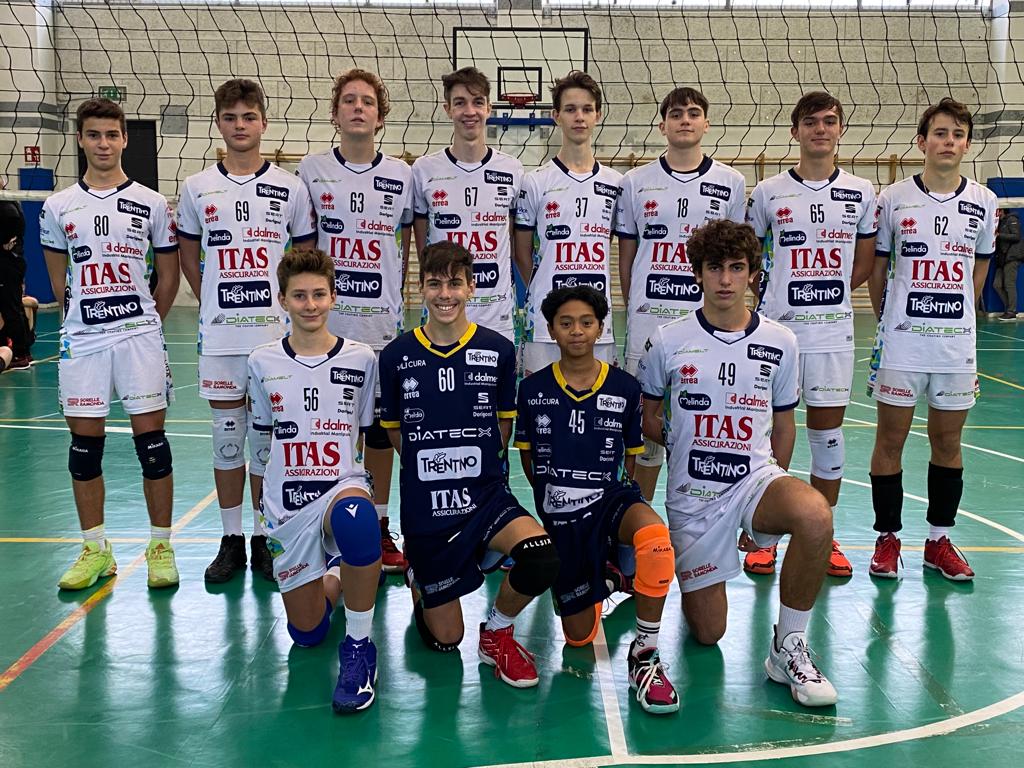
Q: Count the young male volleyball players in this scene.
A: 12